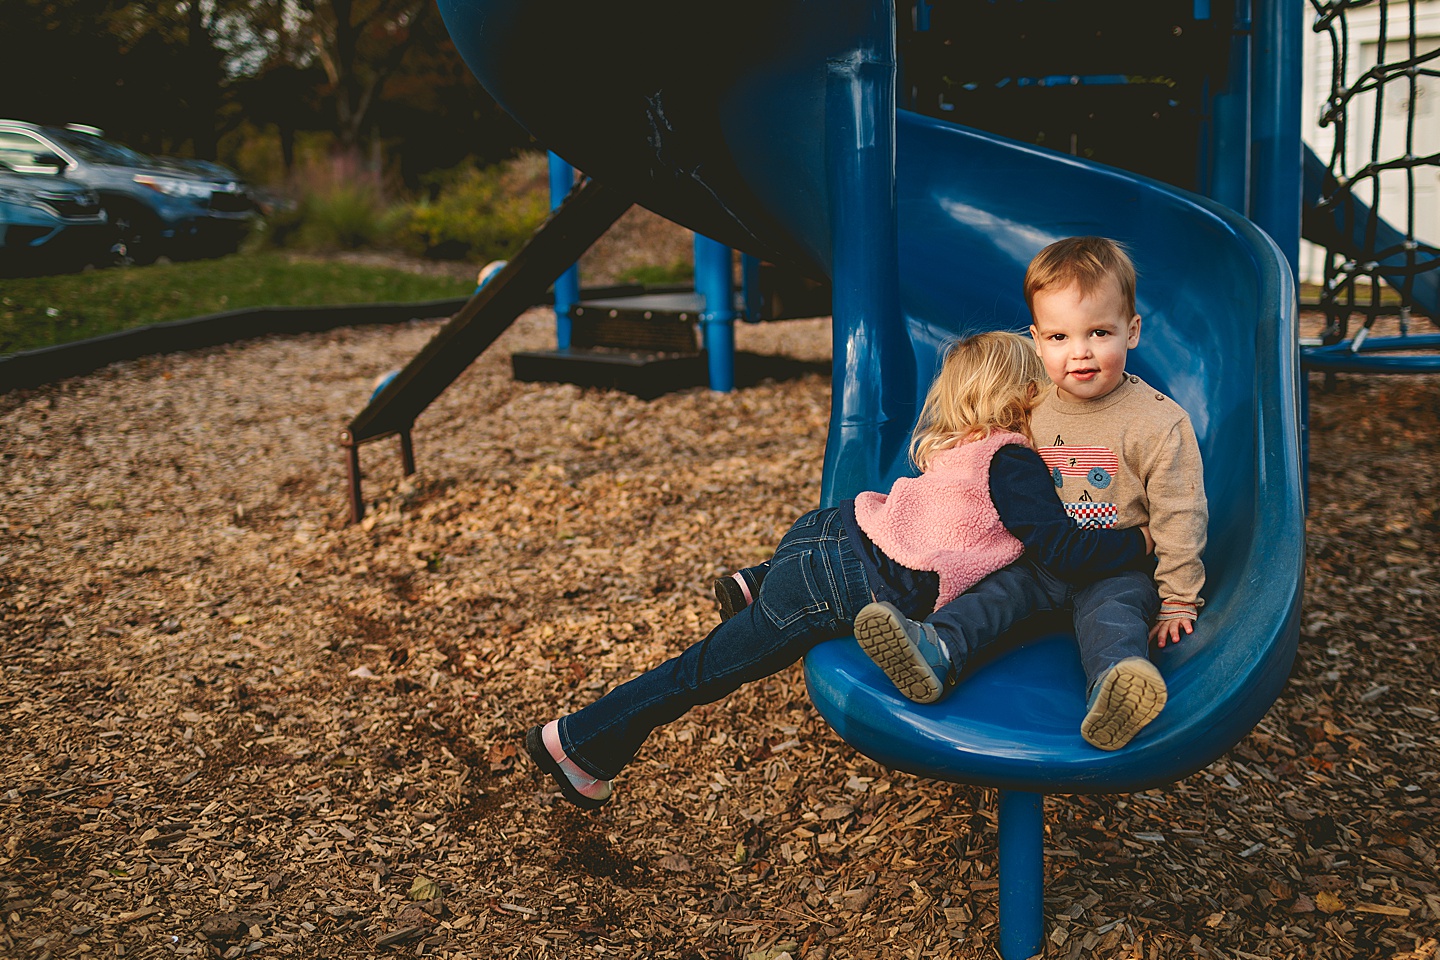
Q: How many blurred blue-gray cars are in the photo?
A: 2